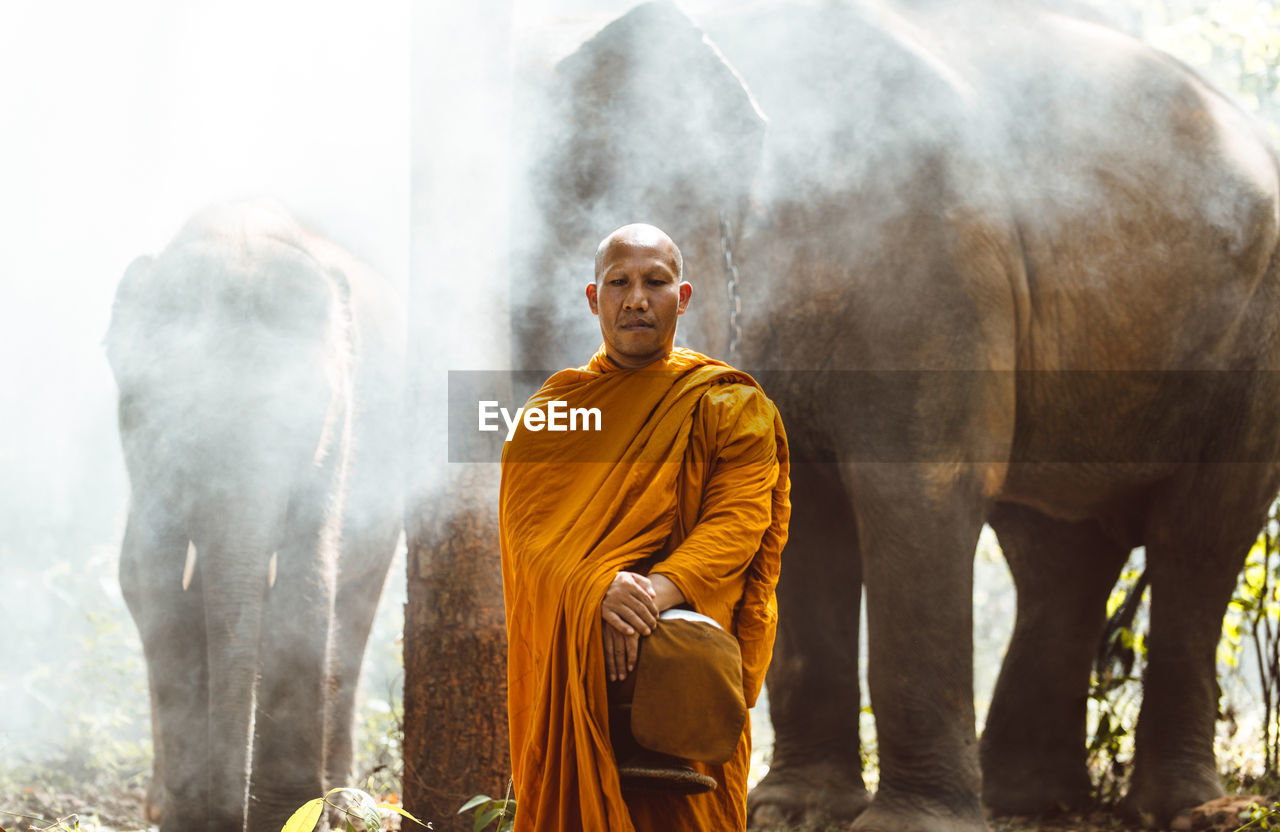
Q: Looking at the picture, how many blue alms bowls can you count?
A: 0